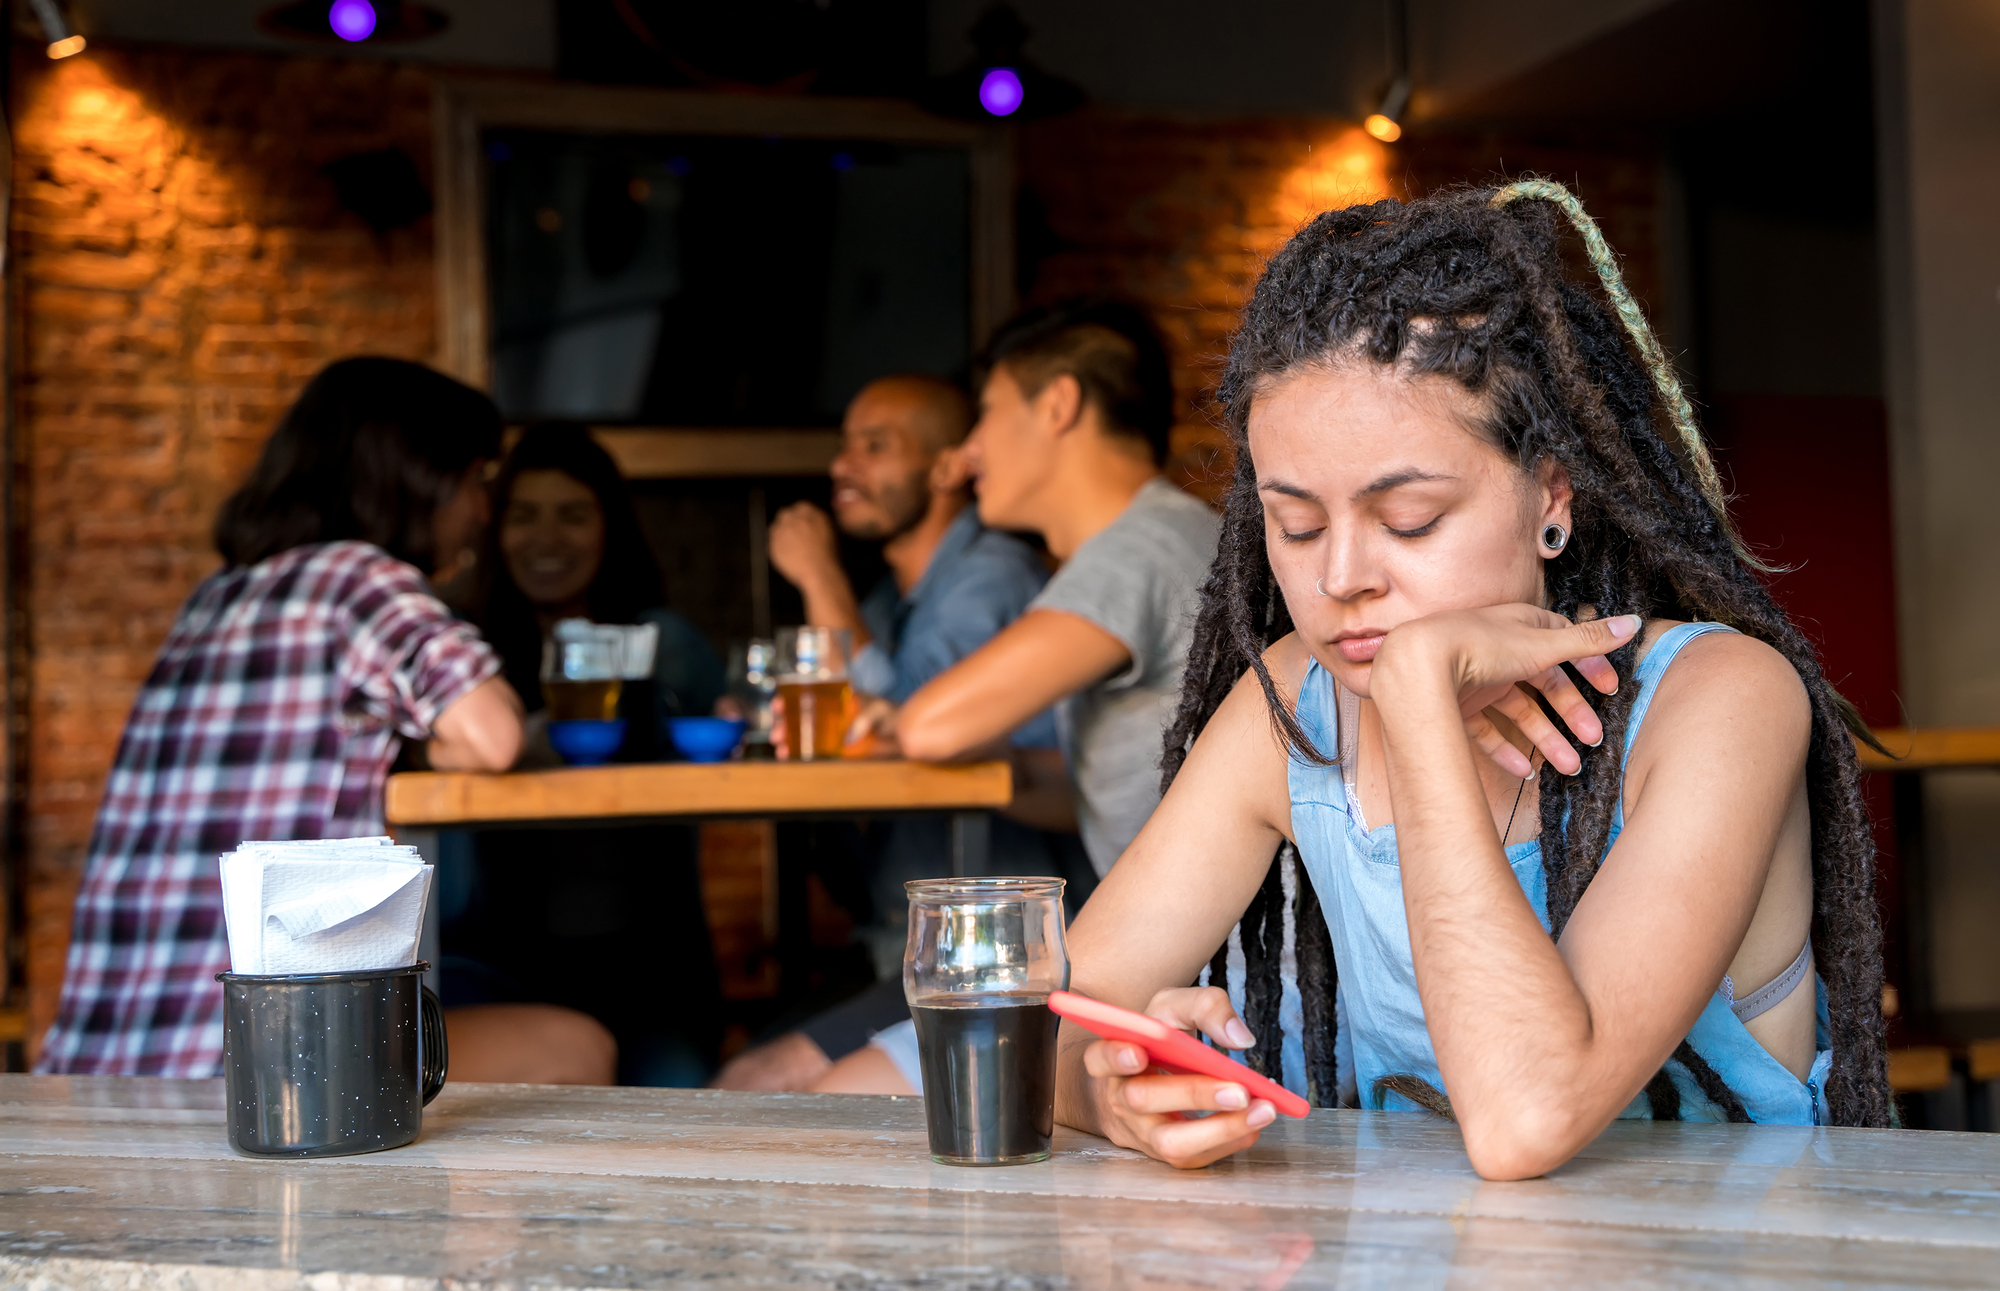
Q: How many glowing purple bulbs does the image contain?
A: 2